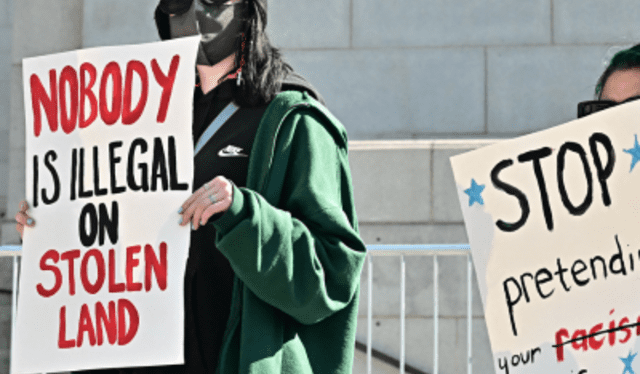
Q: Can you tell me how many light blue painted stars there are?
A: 3